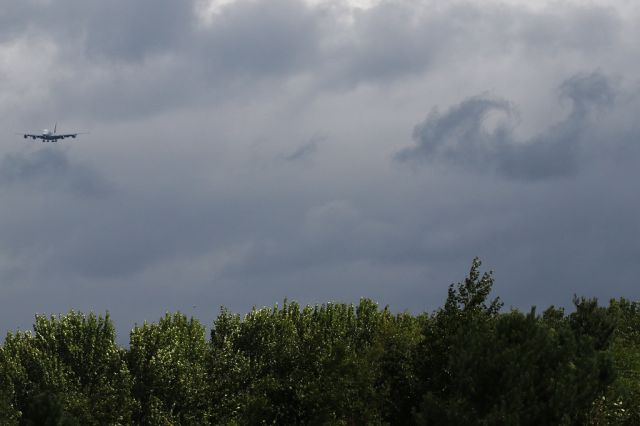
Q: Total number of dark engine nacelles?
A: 4